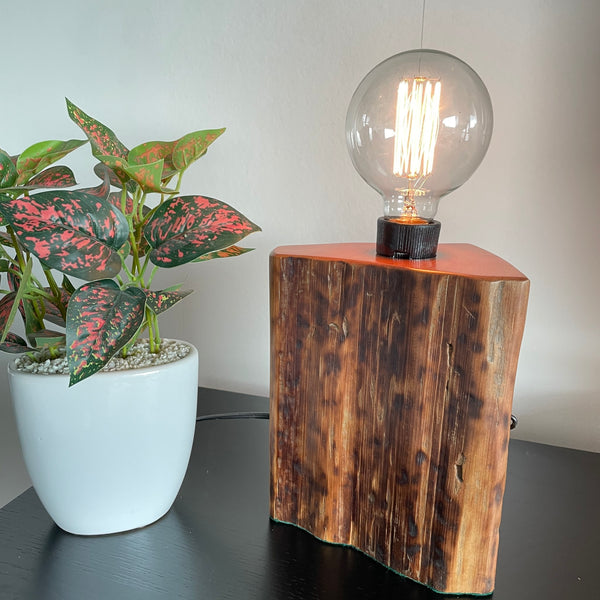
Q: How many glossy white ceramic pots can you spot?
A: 1